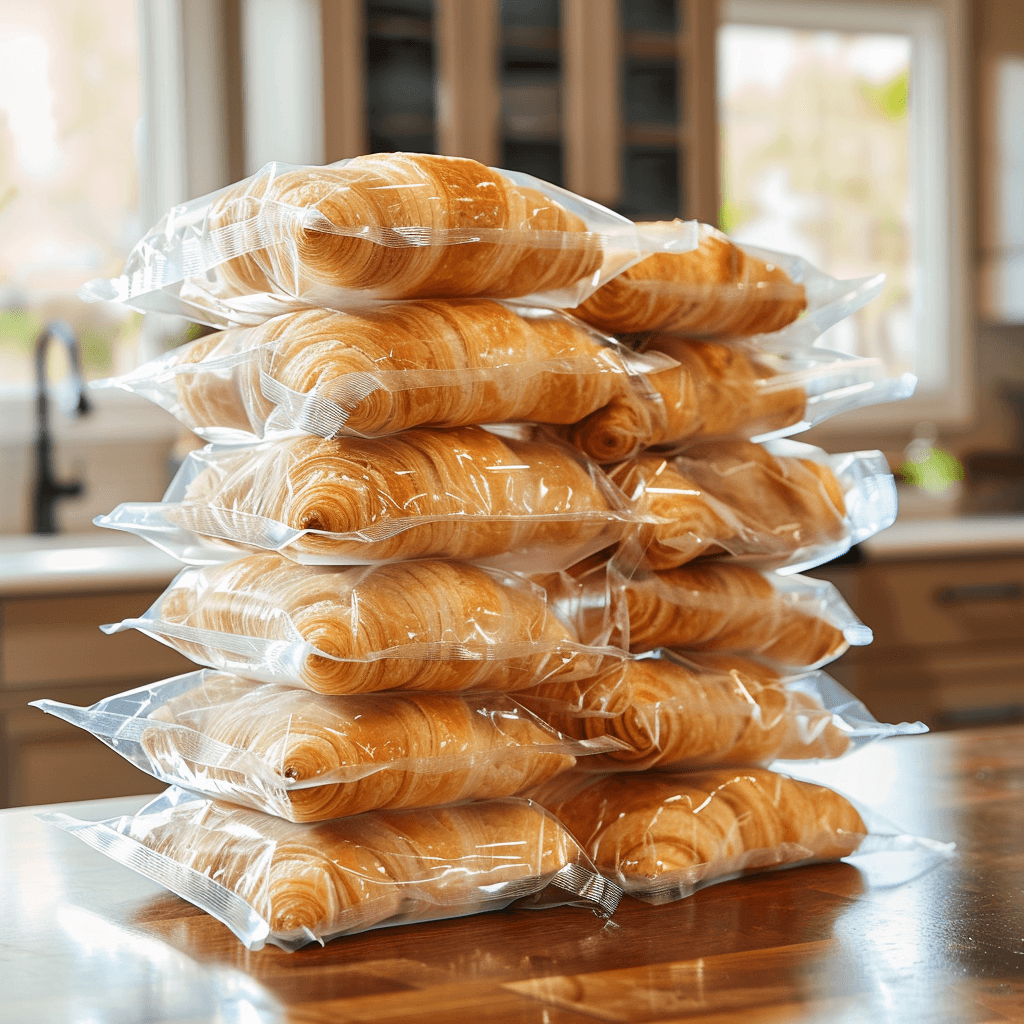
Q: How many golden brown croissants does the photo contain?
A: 12